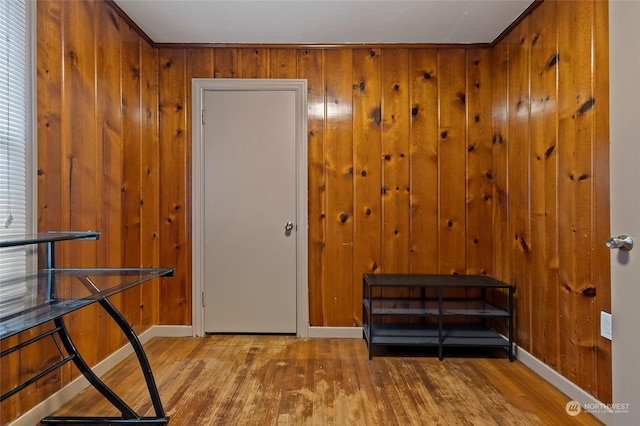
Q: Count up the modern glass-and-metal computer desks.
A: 1